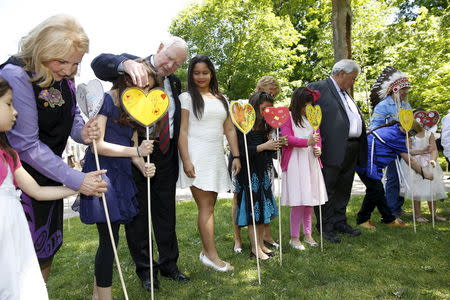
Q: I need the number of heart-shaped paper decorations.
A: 7